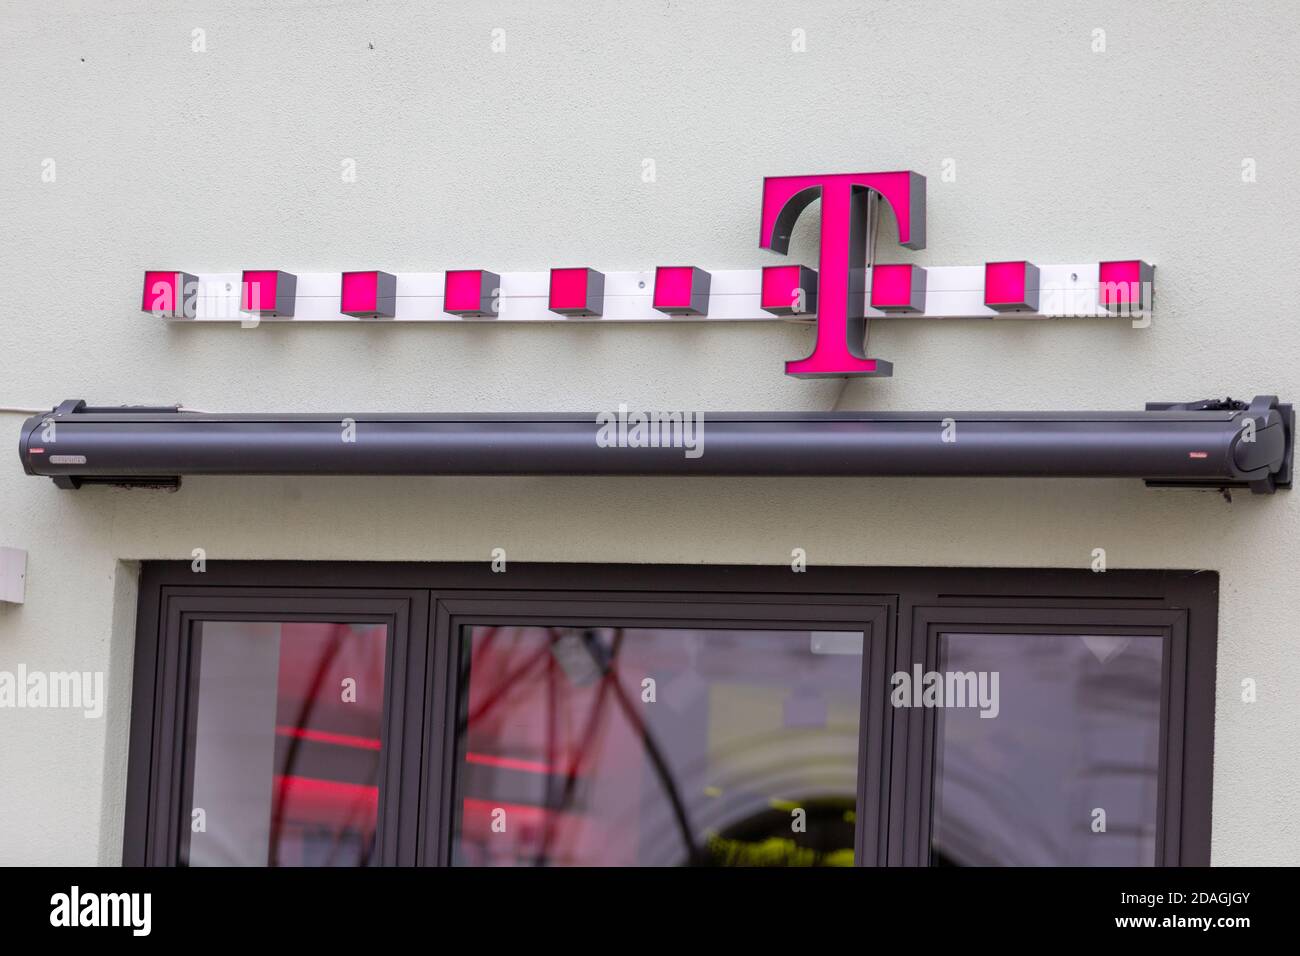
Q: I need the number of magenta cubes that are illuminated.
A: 10